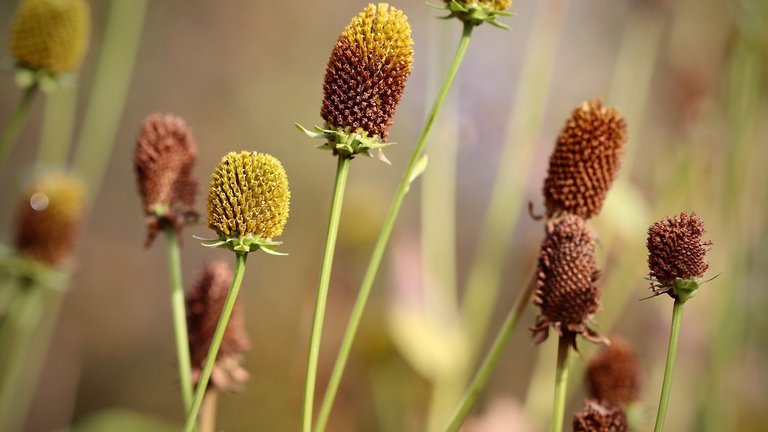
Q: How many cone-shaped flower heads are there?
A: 12